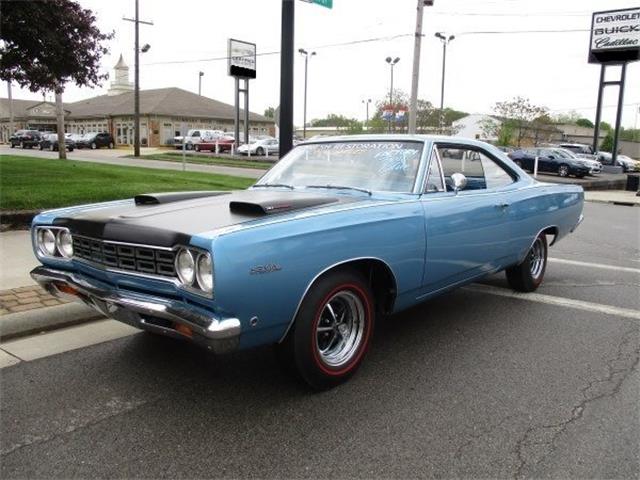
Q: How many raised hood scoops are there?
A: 2